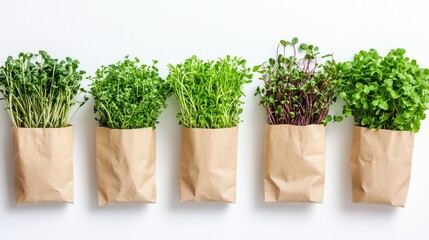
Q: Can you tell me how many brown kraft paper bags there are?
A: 5